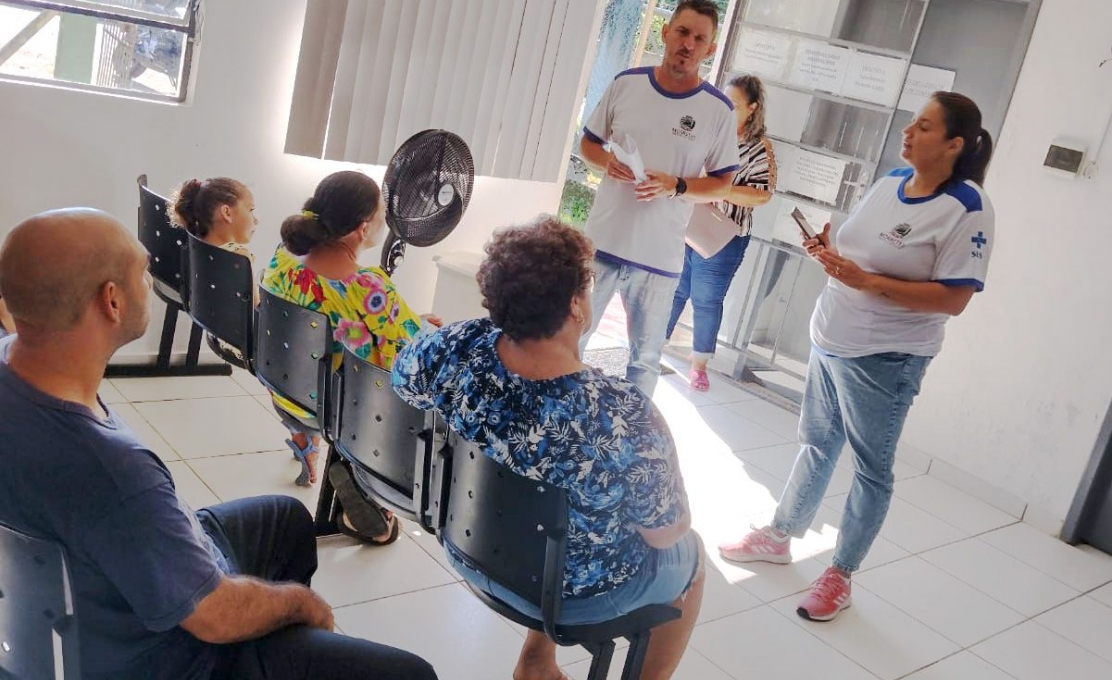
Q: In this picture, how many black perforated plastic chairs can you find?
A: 6